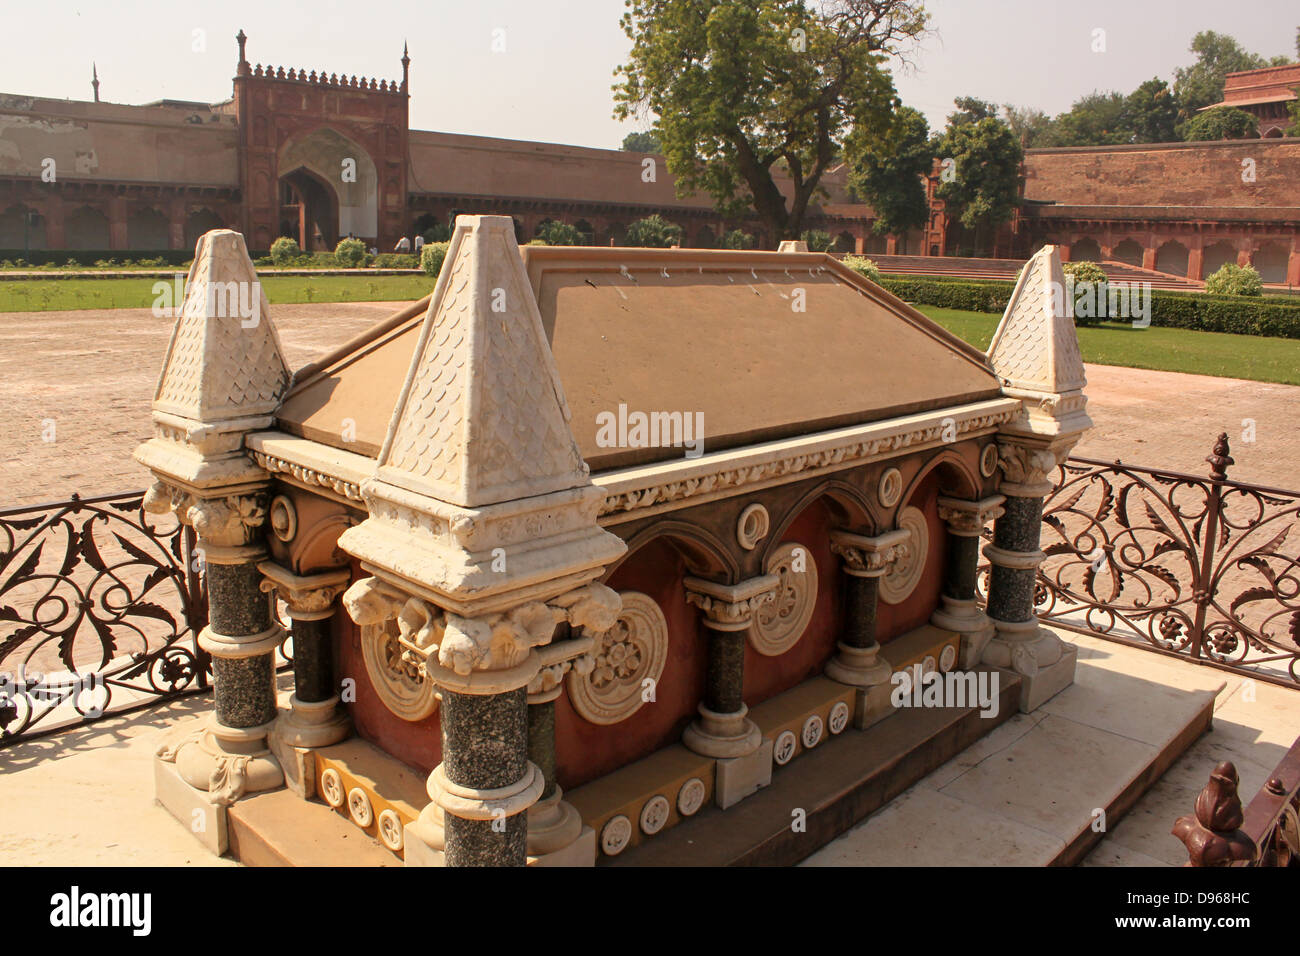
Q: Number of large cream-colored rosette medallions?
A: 4